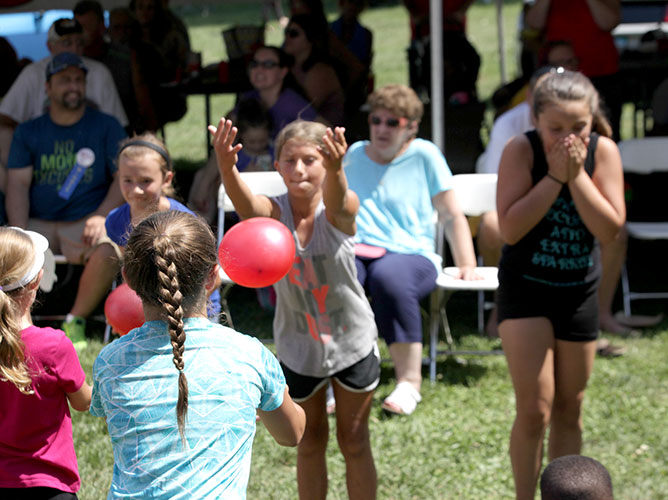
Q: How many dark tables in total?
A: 1